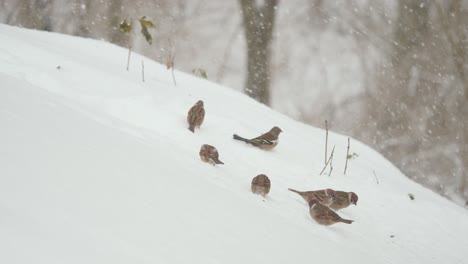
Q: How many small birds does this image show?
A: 7